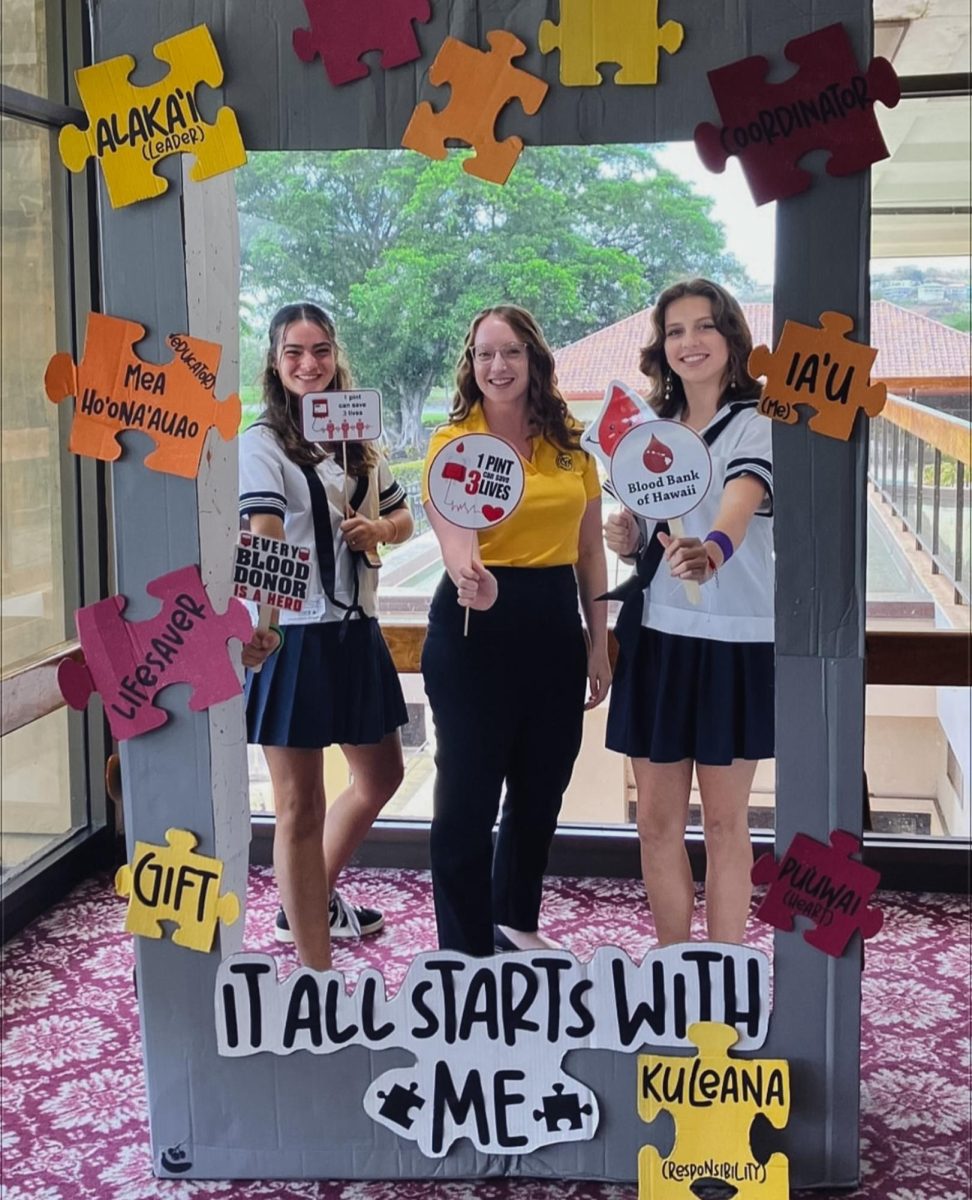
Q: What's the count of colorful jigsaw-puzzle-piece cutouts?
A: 11